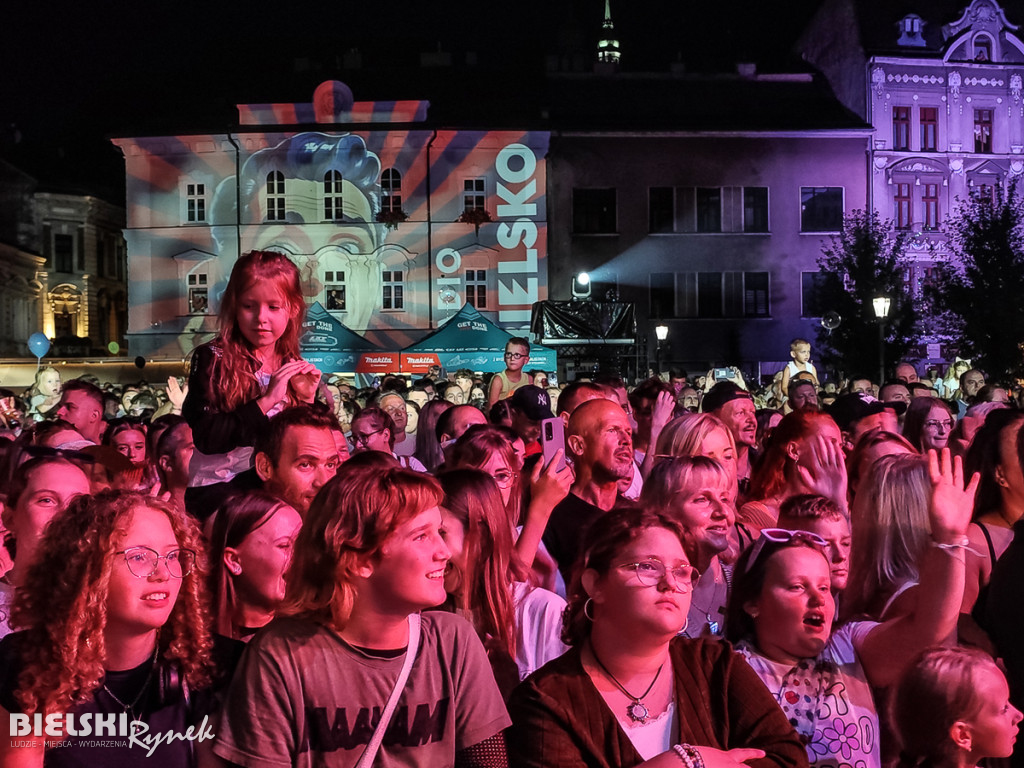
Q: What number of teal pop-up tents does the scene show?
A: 2